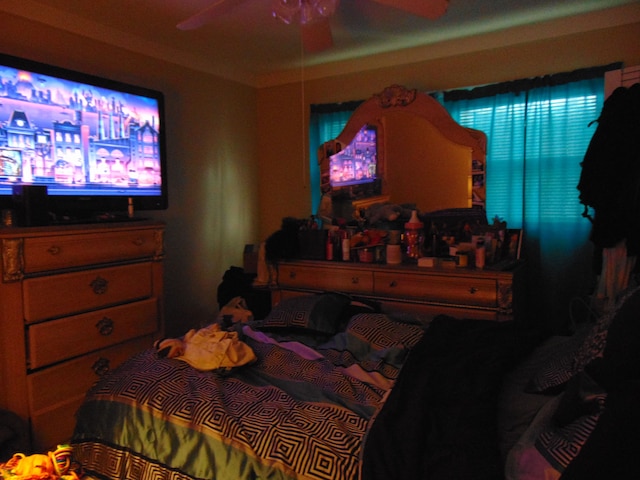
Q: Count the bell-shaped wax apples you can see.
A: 0